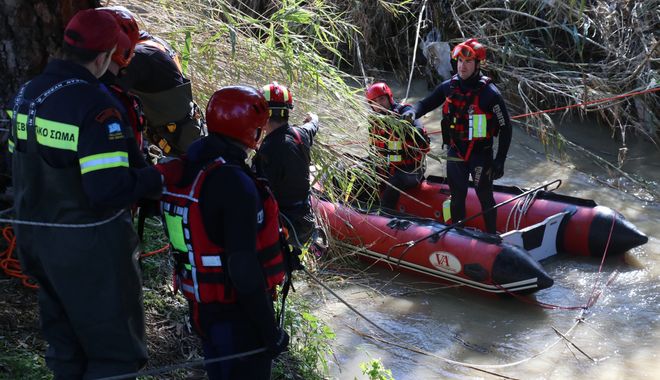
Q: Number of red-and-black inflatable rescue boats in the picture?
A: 1